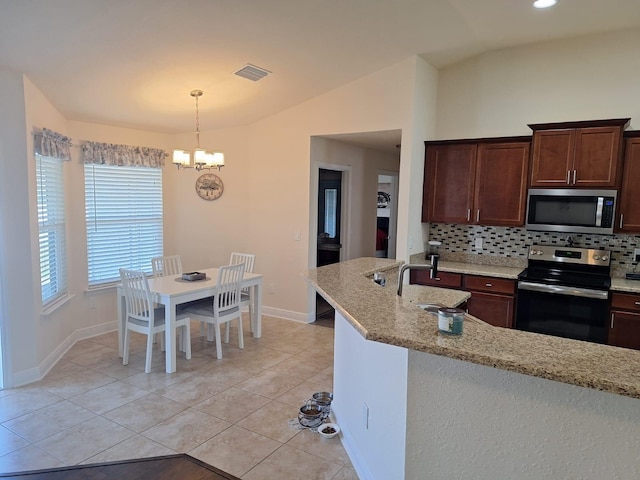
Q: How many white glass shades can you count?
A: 5